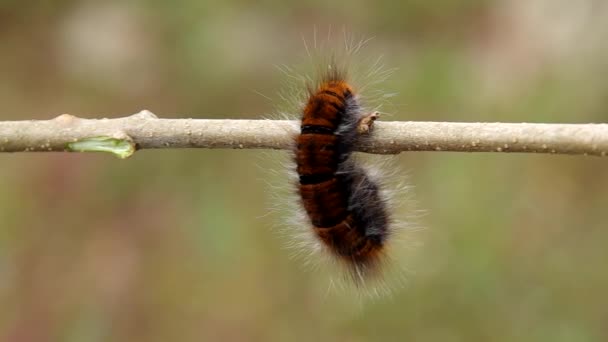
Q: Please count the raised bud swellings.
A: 2